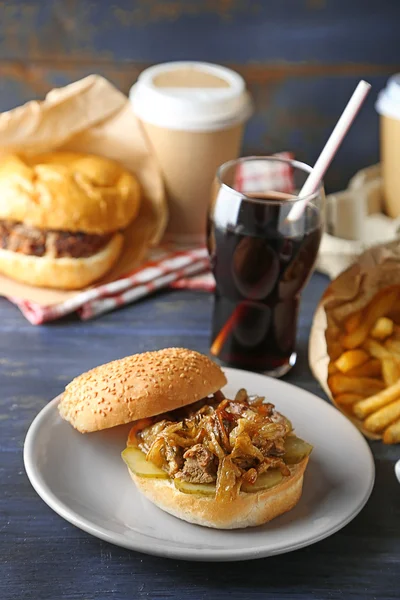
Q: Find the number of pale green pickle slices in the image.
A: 4